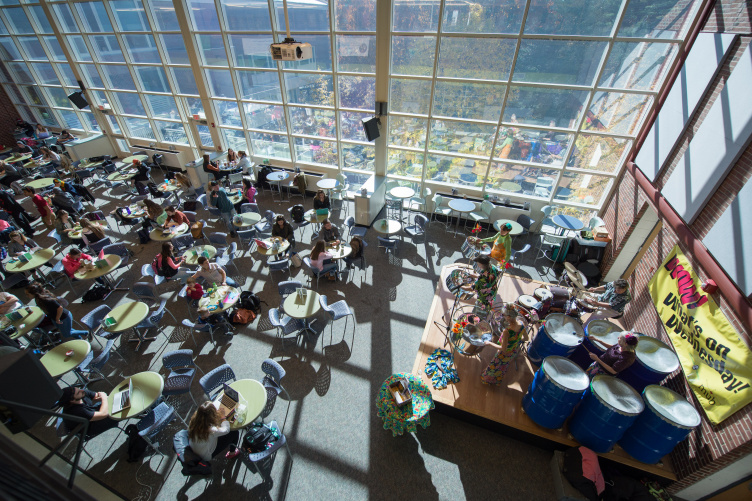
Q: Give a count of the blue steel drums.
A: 6